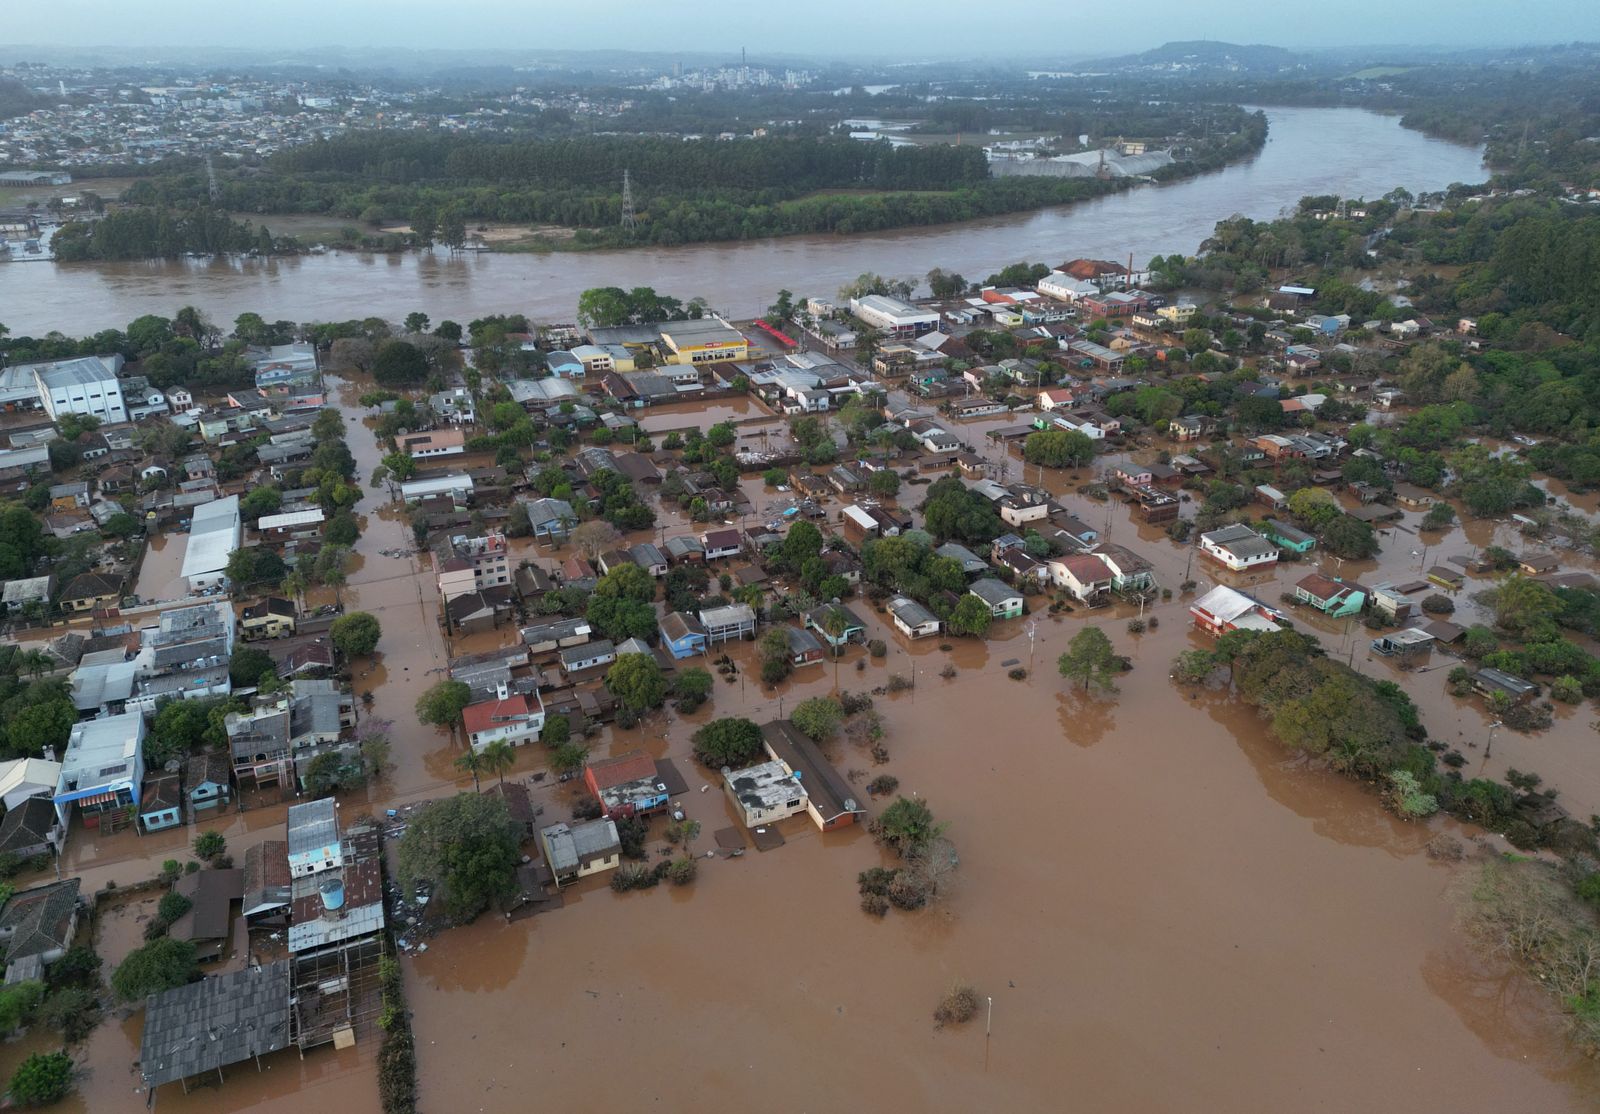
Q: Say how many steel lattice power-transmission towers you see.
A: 4